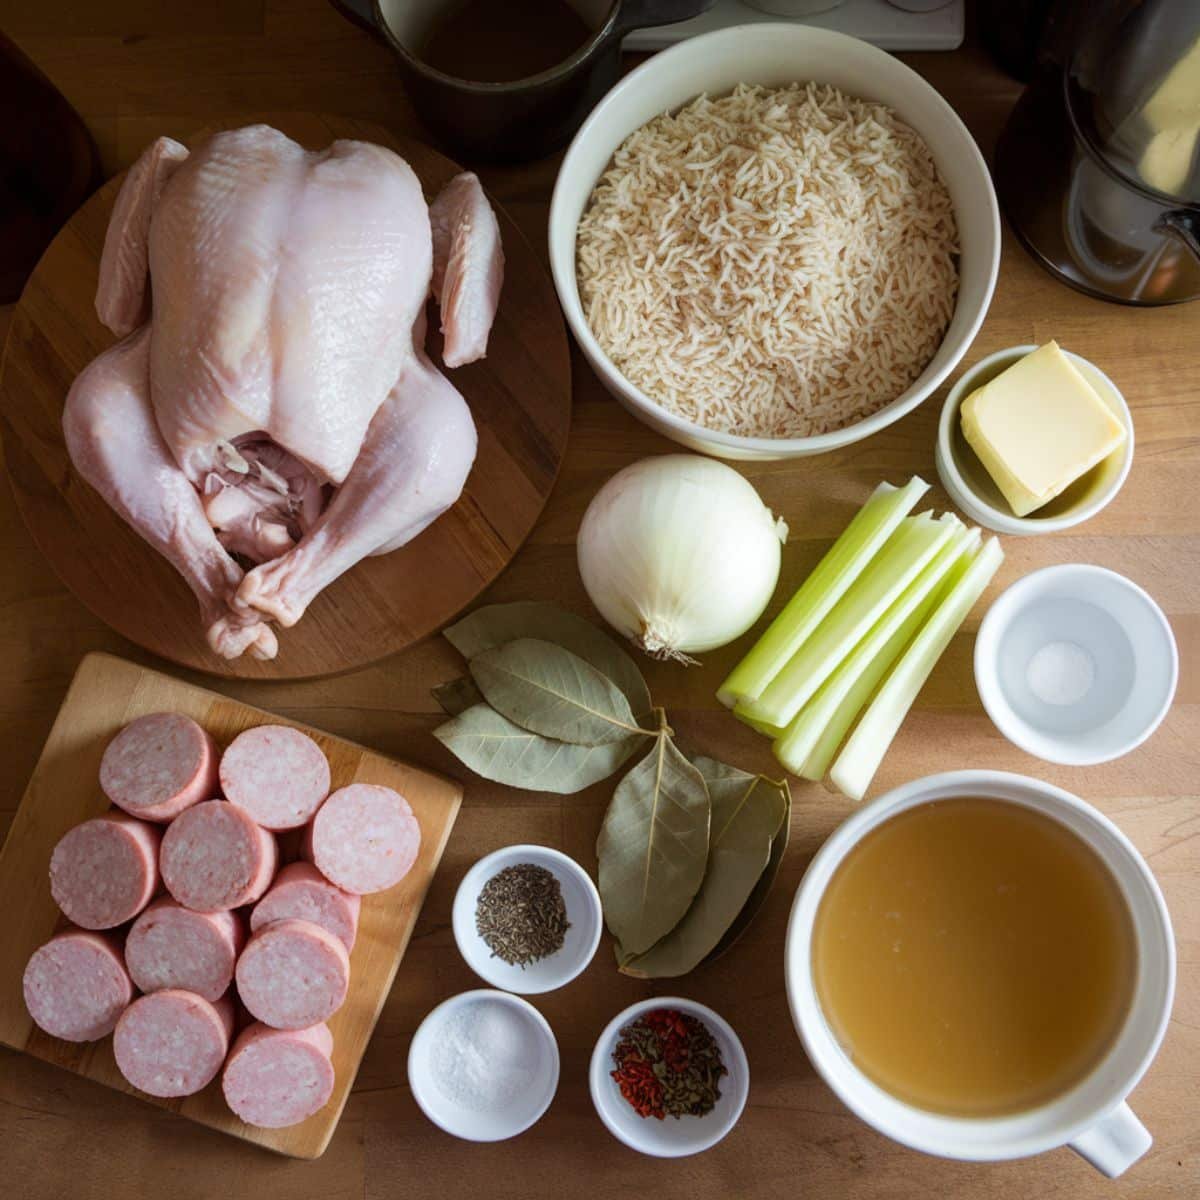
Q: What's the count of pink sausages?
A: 11